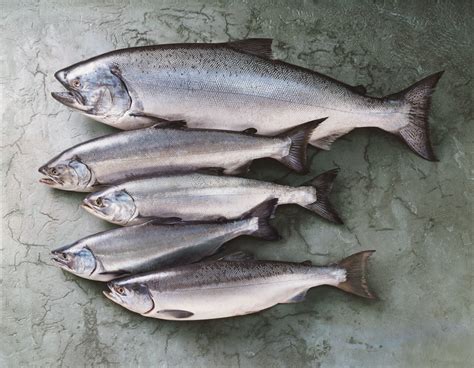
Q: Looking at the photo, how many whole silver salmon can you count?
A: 5